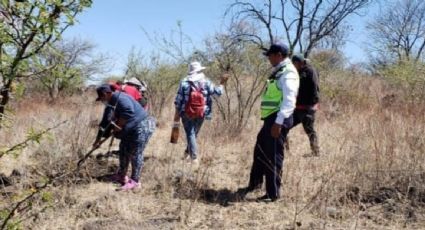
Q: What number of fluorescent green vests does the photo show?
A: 1